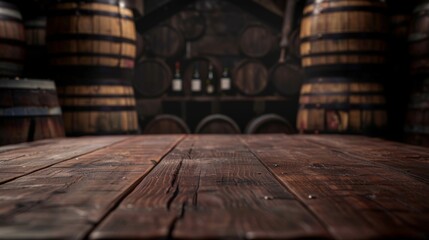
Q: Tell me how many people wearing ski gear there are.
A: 0